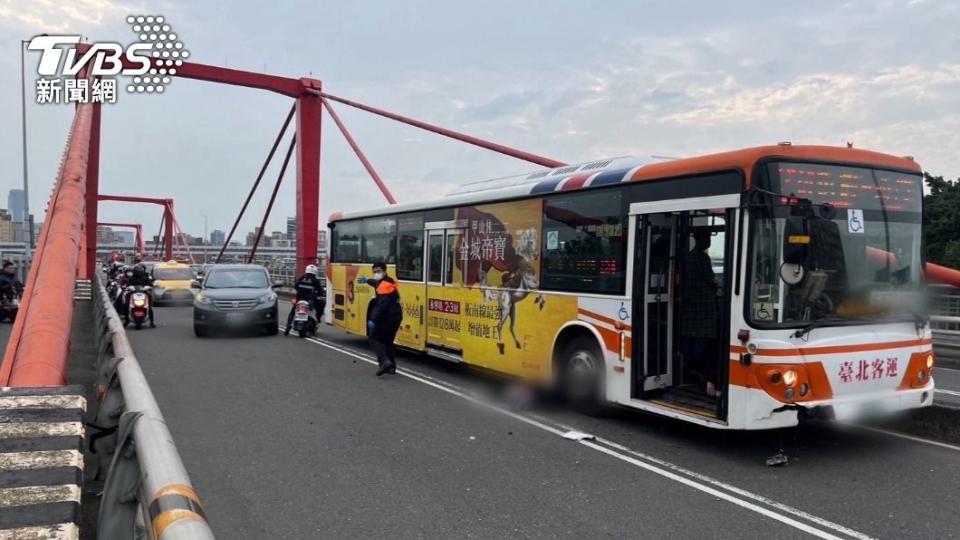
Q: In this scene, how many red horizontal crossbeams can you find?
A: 3